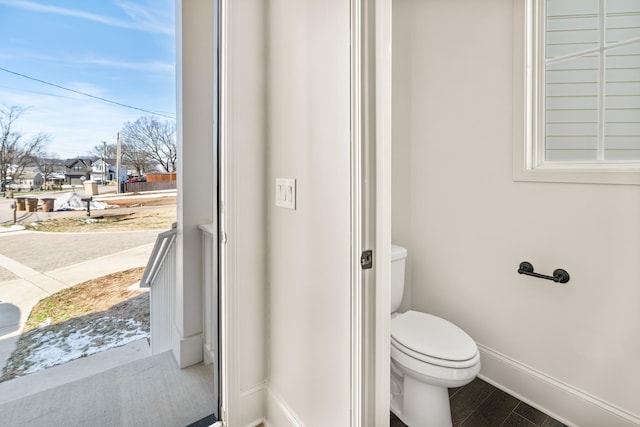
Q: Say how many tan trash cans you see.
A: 3